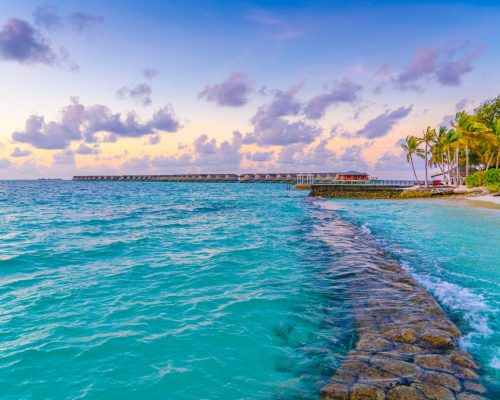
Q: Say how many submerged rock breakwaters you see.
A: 1